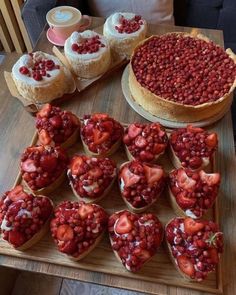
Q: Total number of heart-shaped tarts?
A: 12